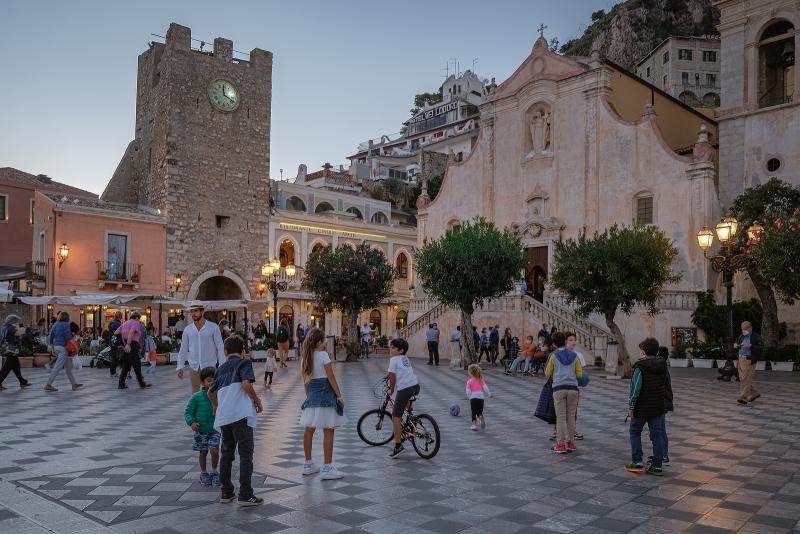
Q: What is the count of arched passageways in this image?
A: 1